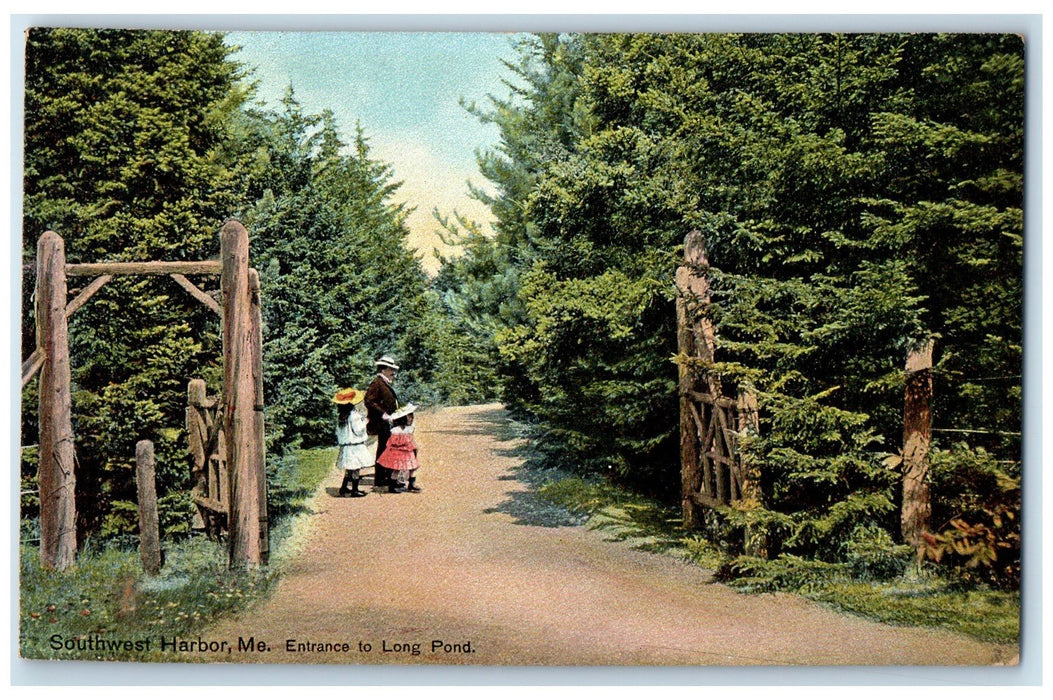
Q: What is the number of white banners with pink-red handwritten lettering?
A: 0